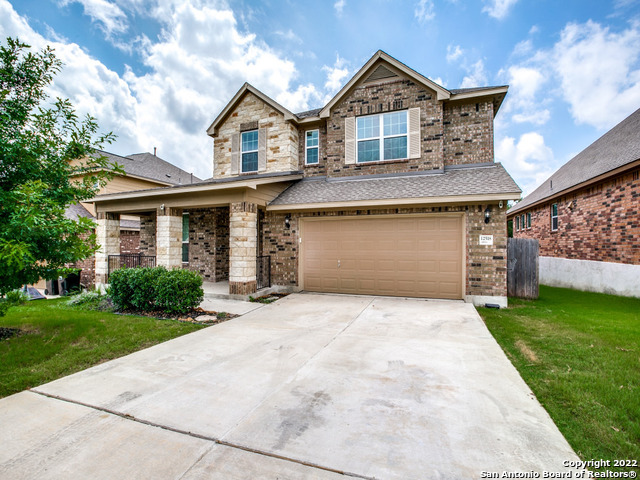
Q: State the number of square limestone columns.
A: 3